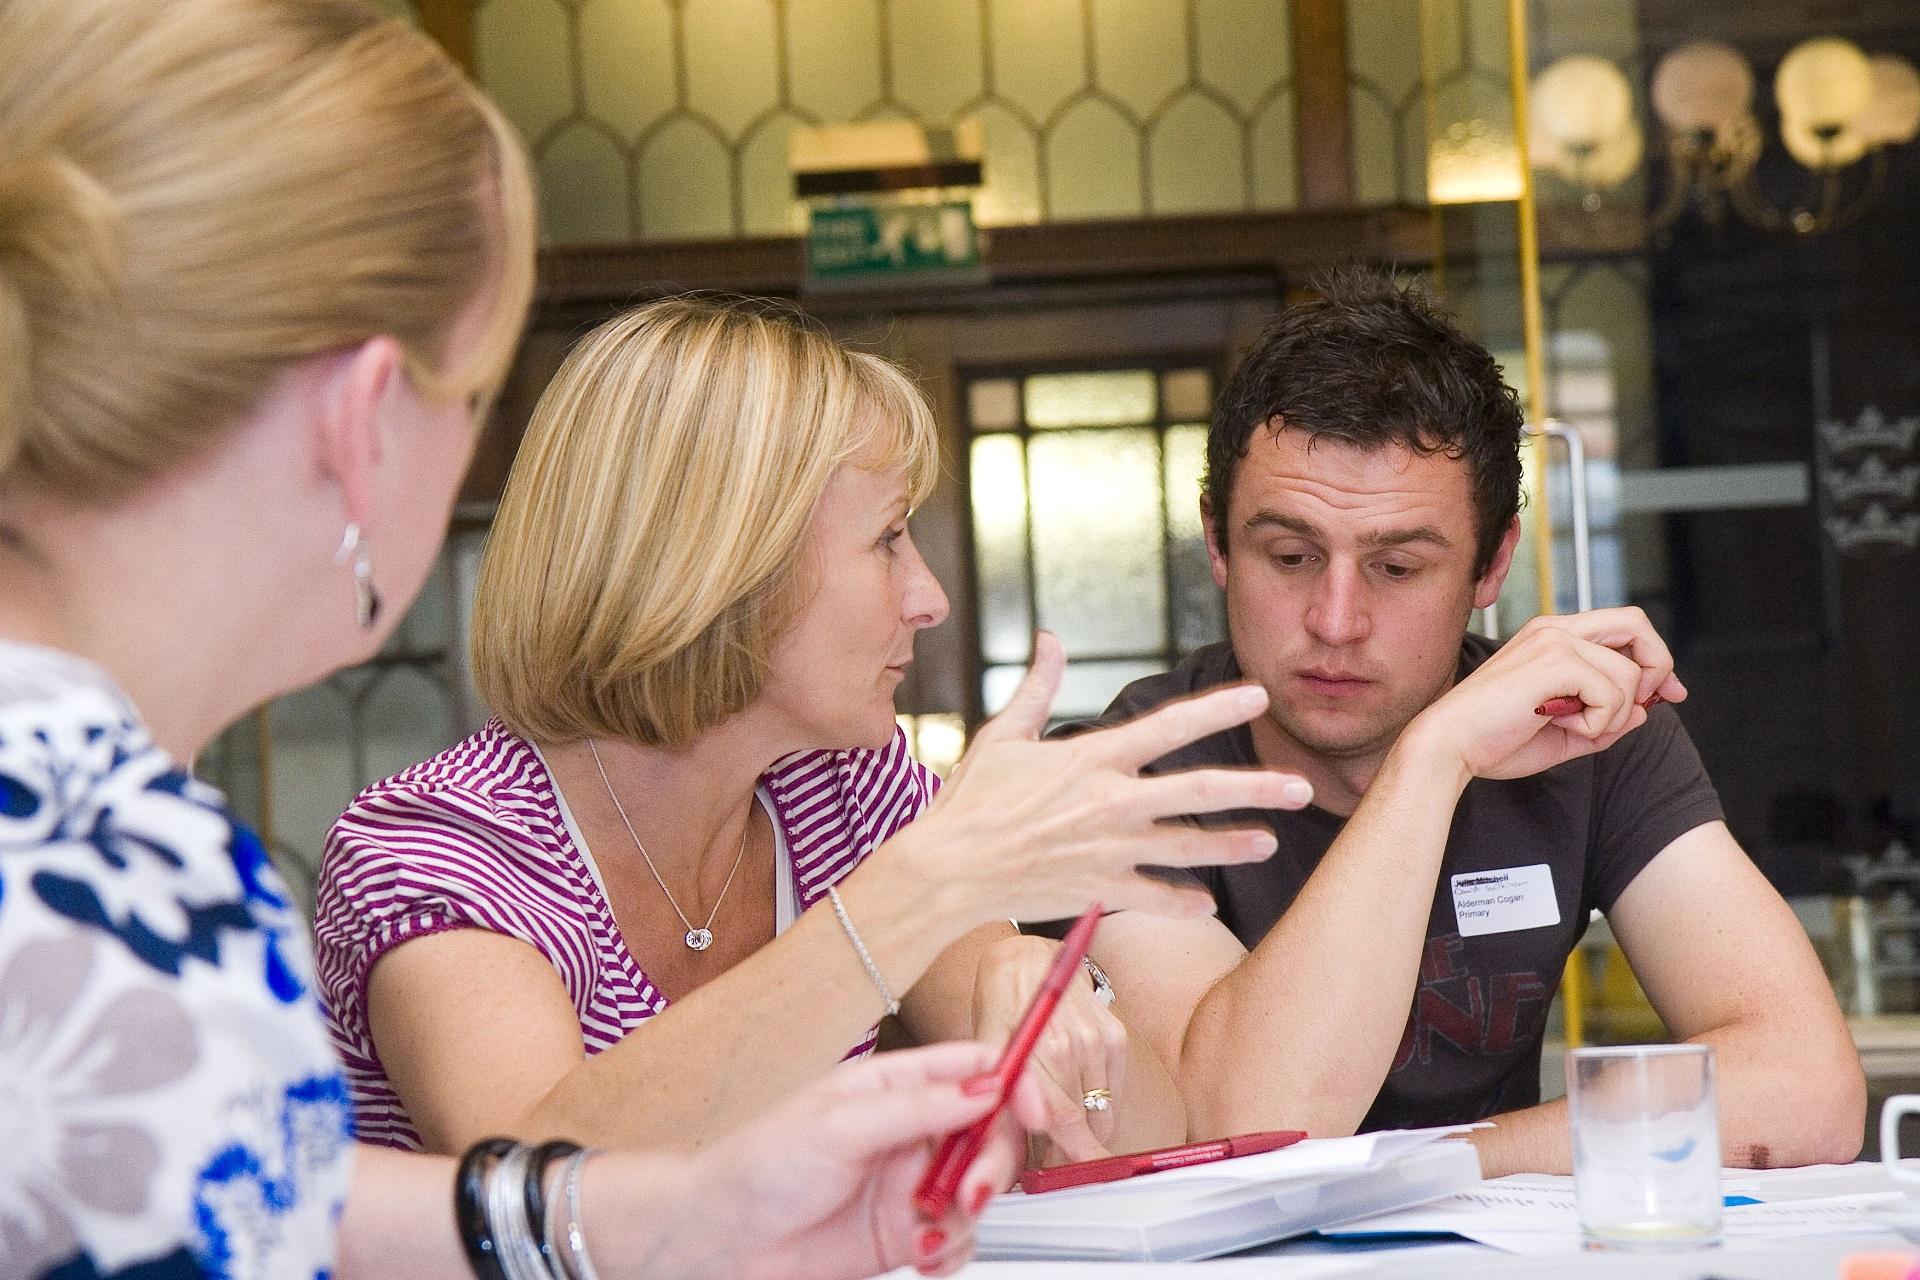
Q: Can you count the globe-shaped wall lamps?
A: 4